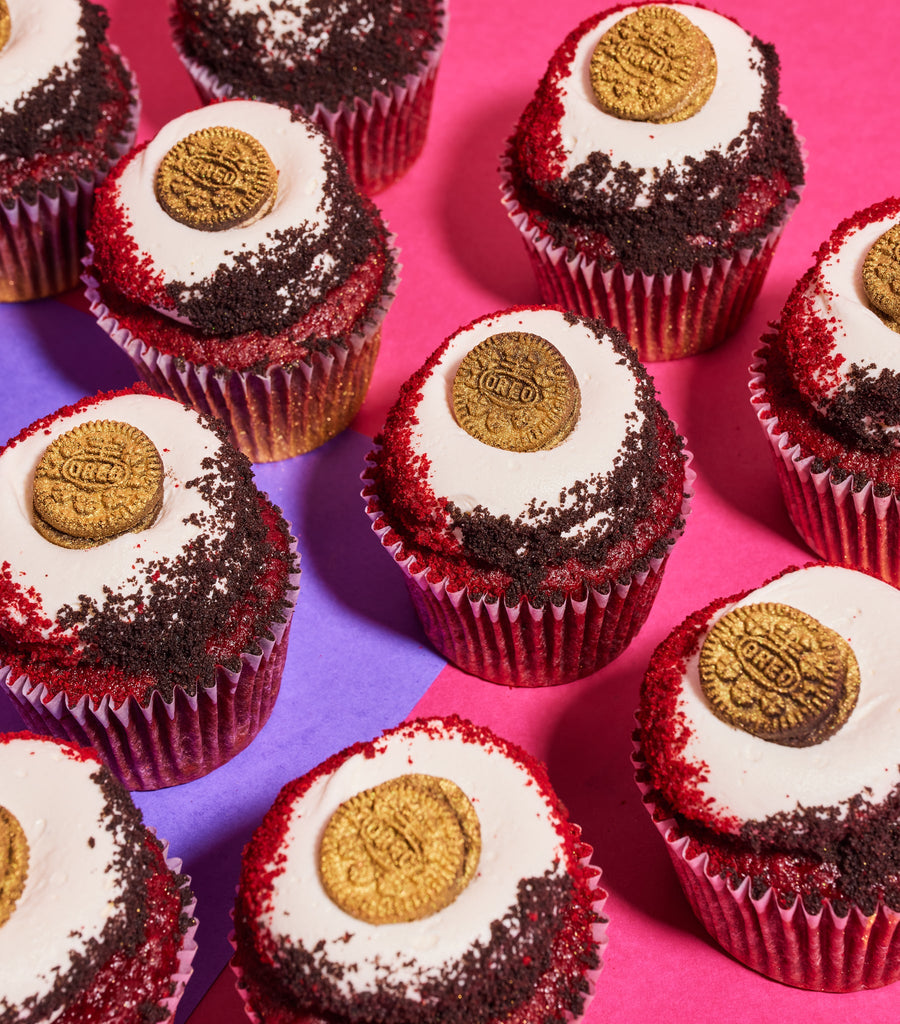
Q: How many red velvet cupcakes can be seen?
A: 10